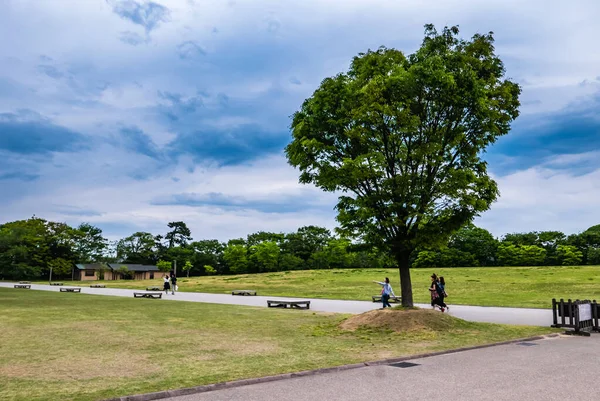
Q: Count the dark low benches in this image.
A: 10